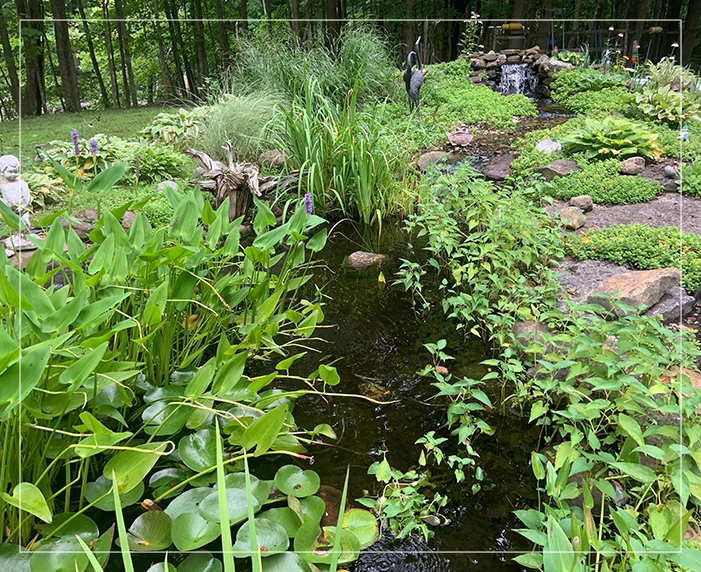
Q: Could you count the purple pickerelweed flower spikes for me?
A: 3